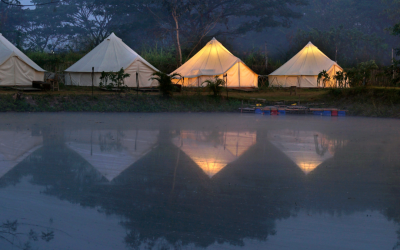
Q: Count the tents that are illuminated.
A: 2